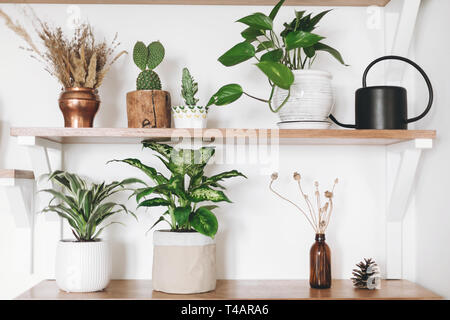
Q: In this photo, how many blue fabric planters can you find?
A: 0